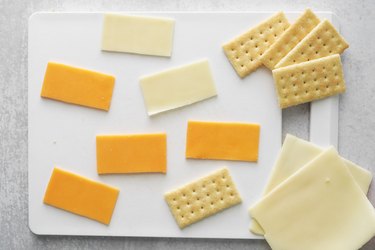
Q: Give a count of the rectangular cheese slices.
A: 6